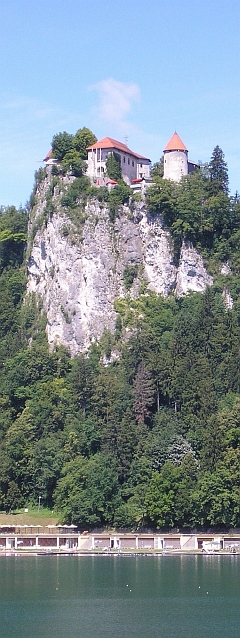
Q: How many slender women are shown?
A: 0